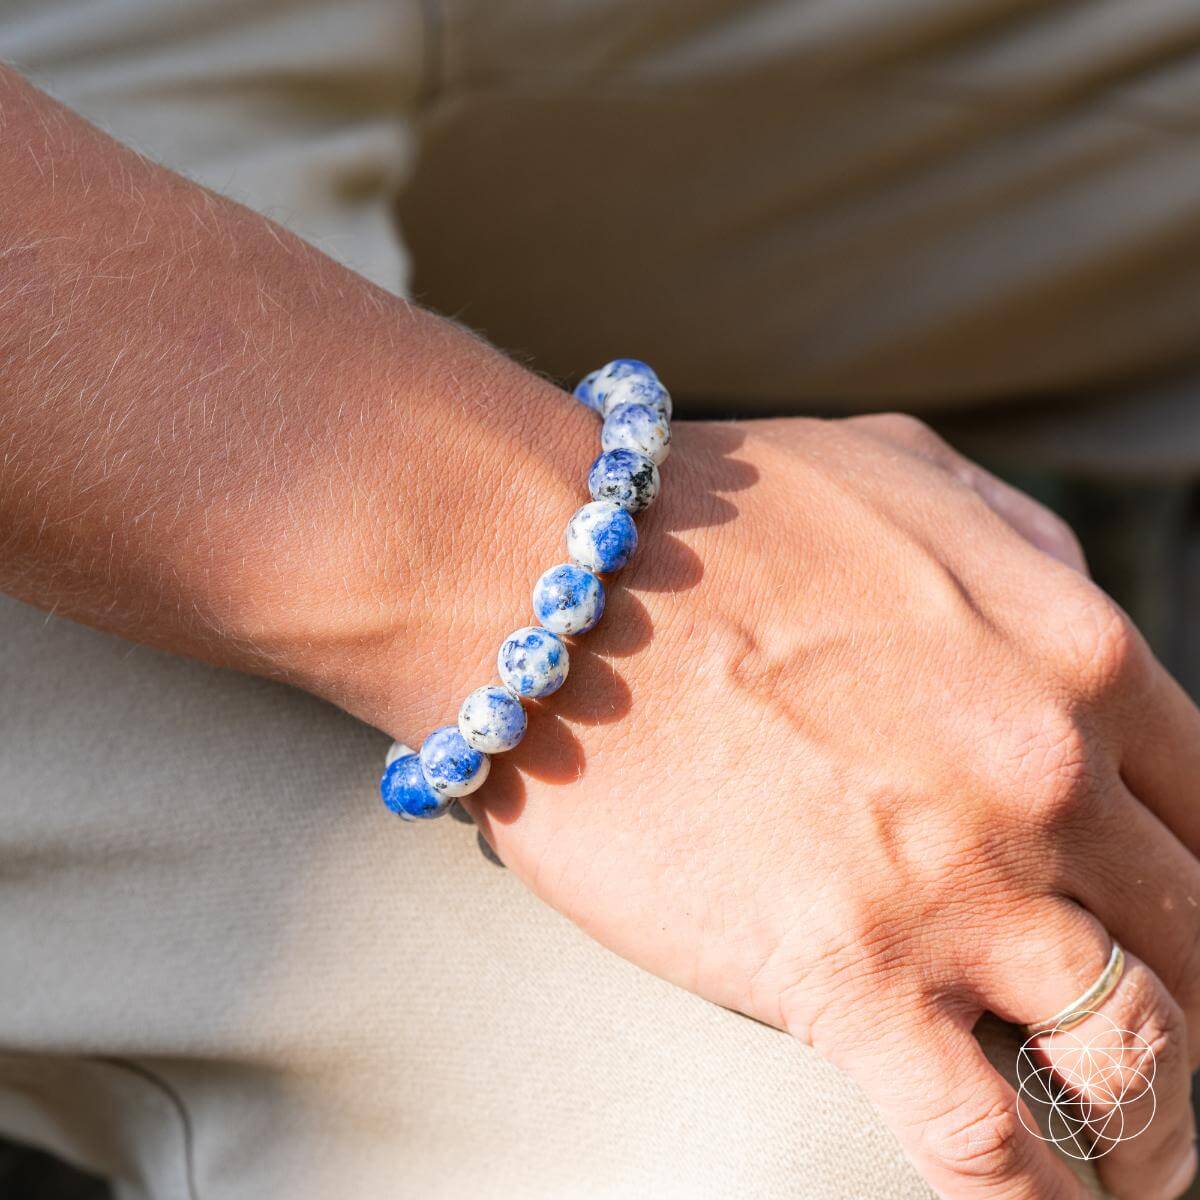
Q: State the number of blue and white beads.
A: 12